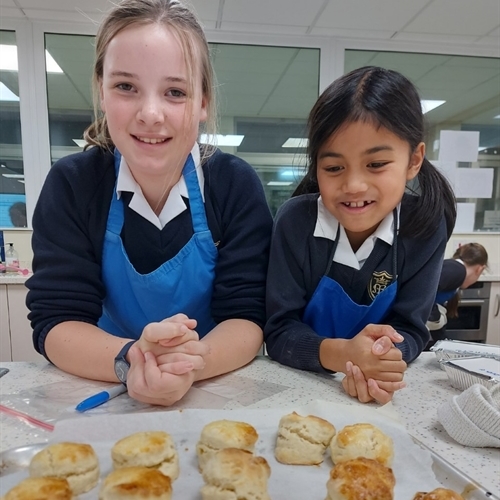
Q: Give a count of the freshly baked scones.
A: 10